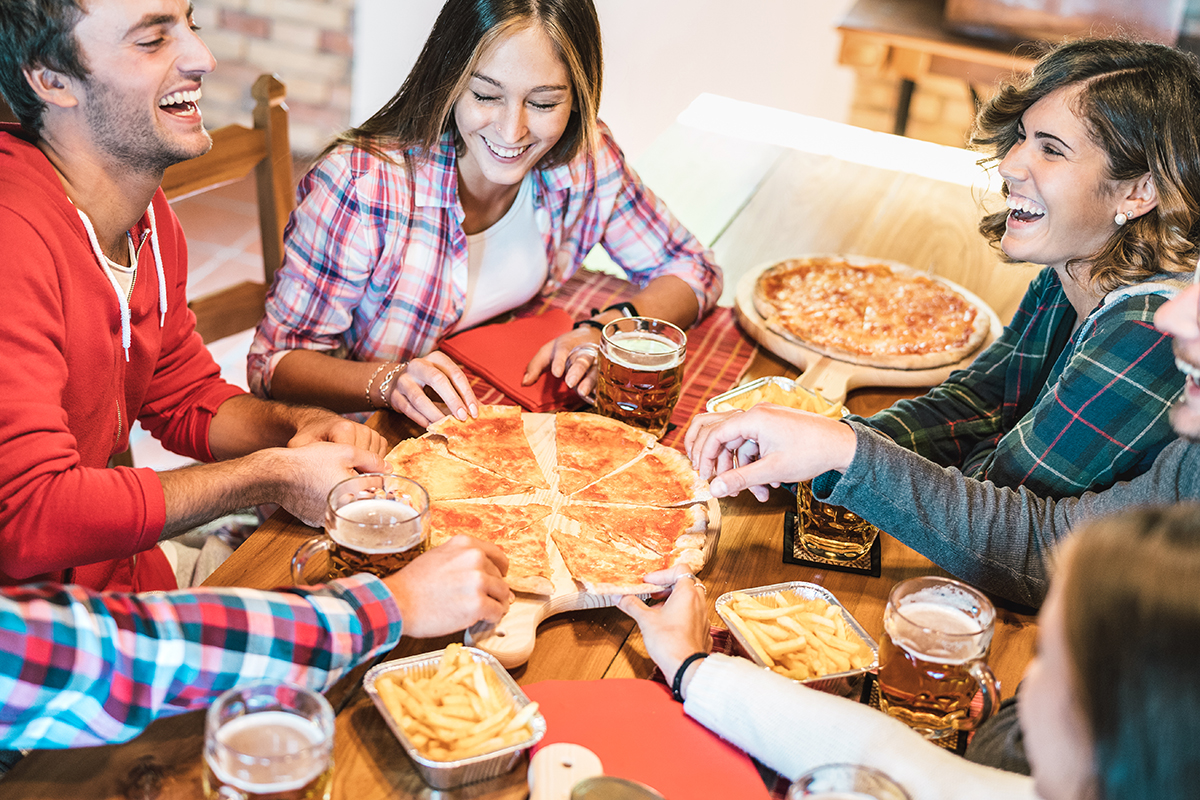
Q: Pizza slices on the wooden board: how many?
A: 8